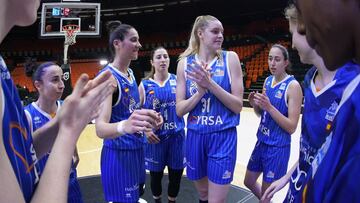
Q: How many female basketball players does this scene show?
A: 8